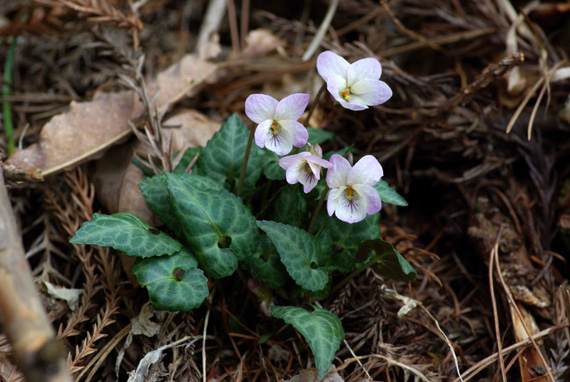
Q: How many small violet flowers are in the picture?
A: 4